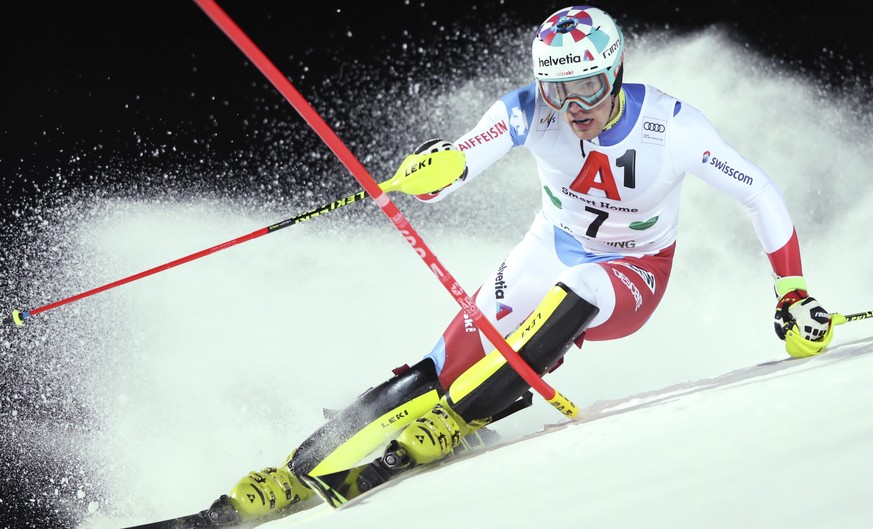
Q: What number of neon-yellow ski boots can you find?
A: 2